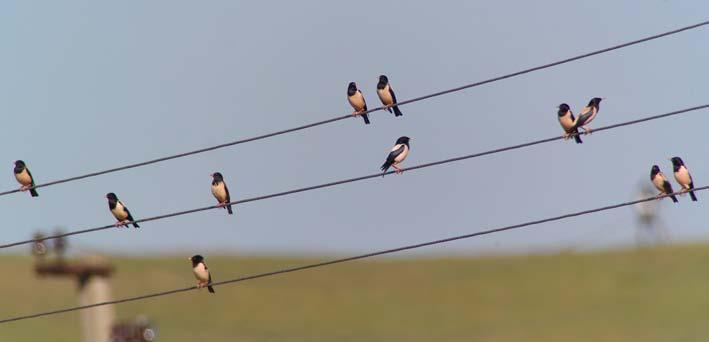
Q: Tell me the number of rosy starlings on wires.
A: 11